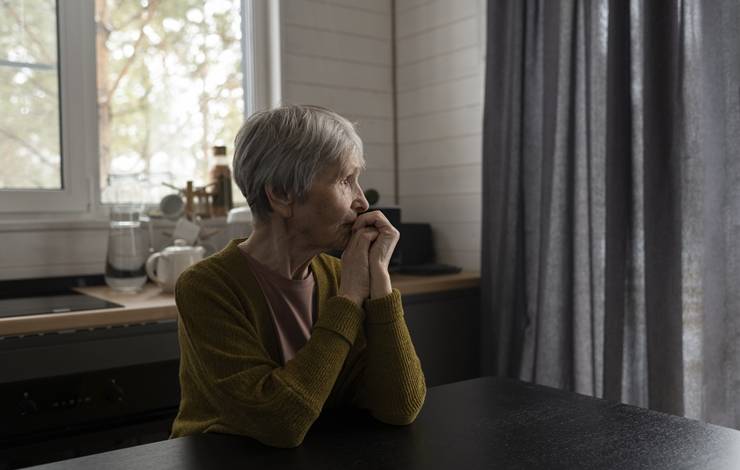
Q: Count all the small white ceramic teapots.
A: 1